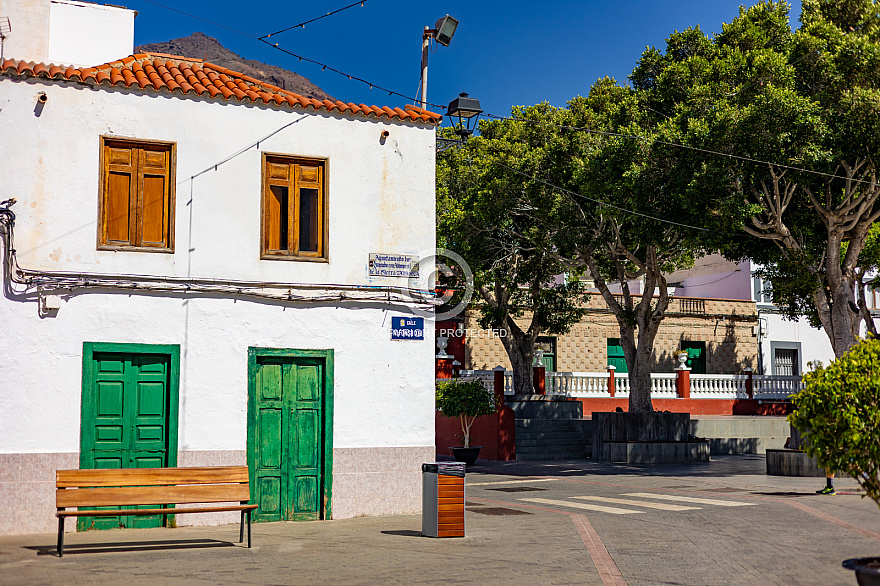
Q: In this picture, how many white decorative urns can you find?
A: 3